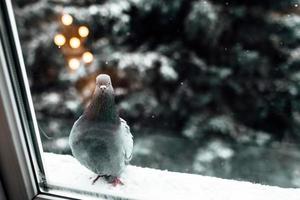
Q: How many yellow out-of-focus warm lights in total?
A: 6